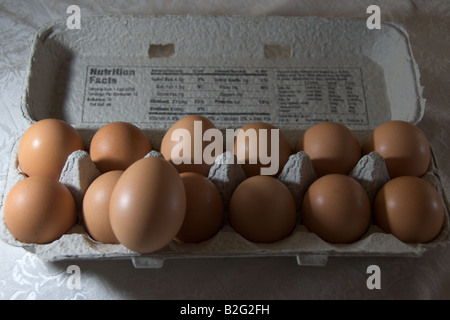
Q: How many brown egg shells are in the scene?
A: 13